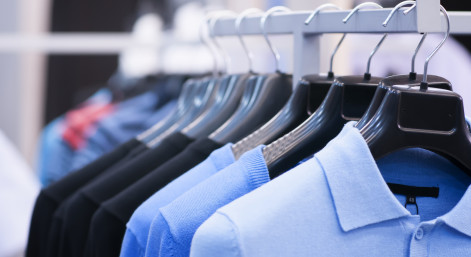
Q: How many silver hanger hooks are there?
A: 8